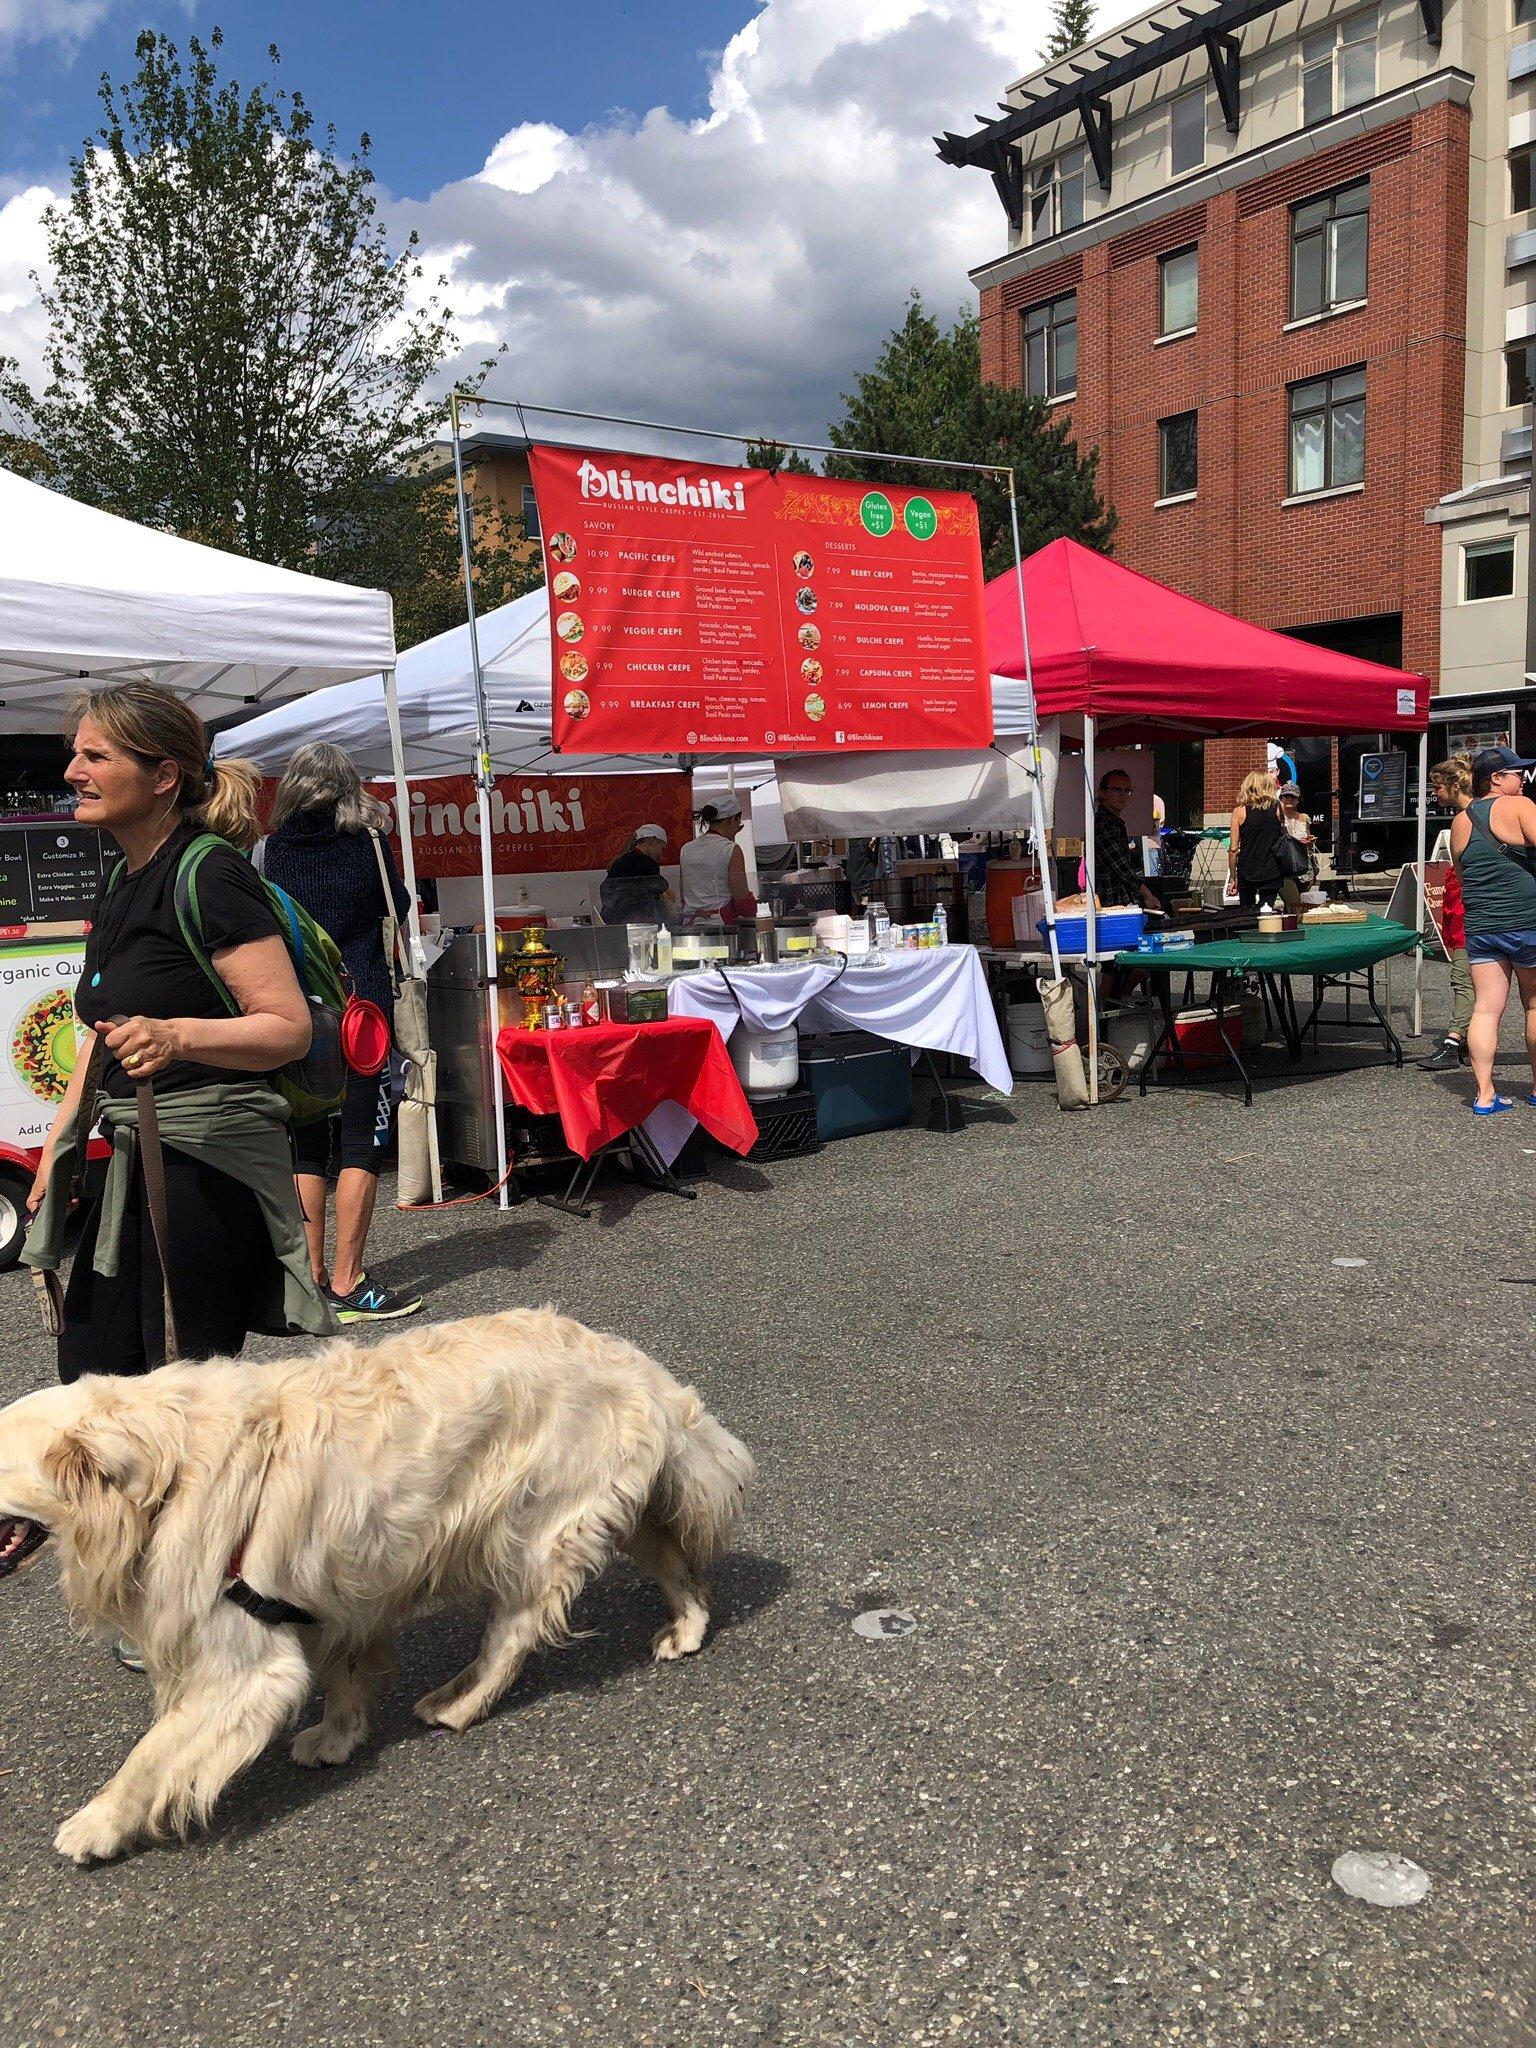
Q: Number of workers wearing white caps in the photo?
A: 2